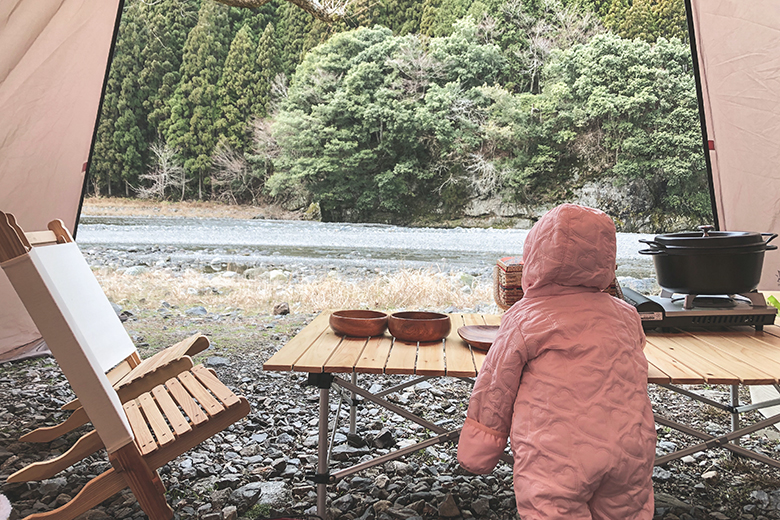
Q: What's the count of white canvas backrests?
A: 2